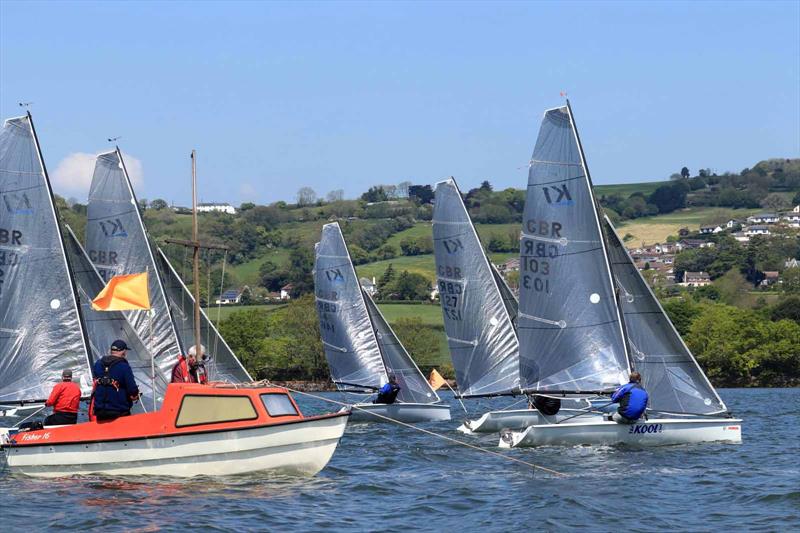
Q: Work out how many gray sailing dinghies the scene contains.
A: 5